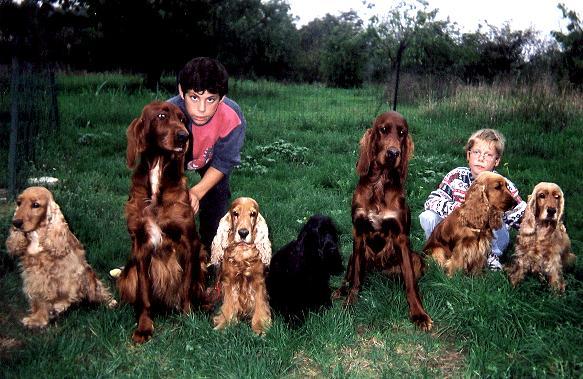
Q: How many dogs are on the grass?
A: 7